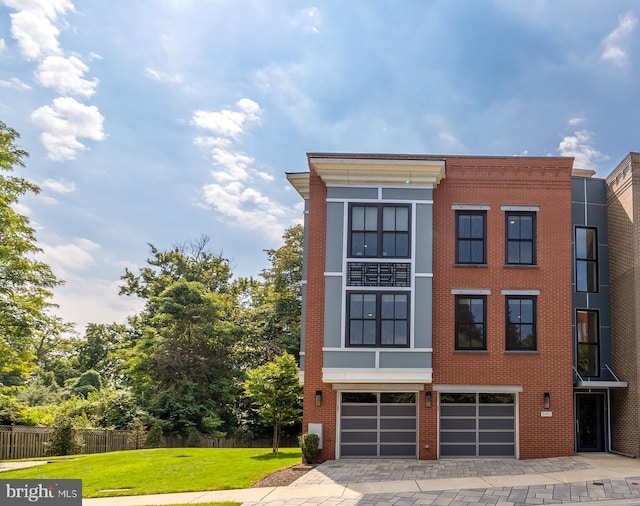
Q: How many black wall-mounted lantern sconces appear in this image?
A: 3